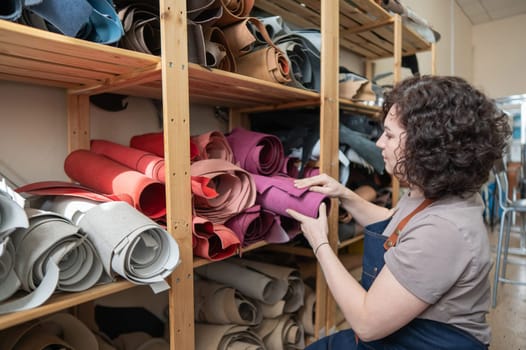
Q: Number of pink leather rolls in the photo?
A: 2